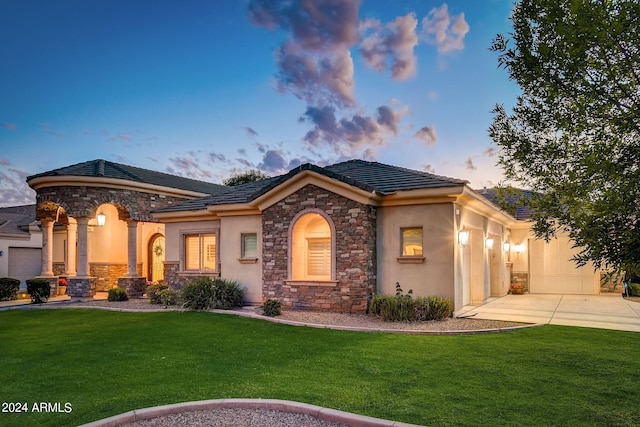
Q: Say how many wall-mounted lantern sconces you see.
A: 4